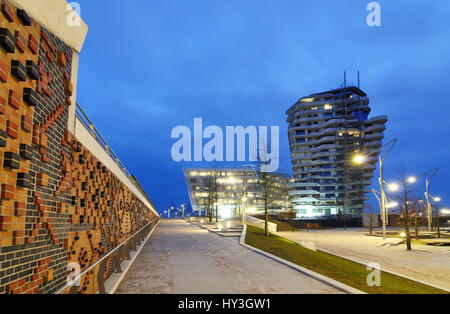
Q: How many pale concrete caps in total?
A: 2